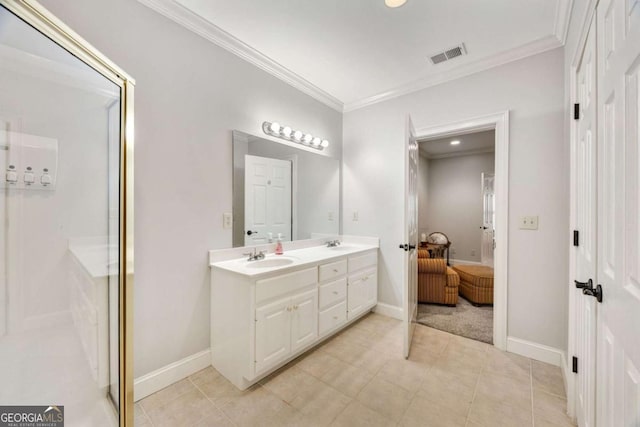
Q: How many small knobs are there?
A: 7